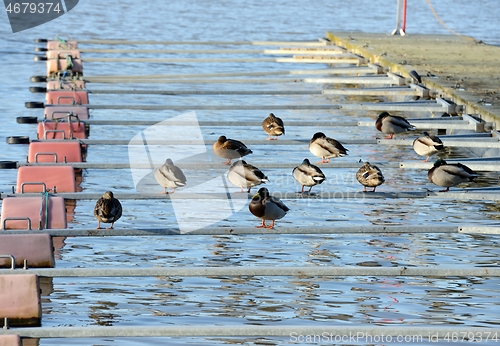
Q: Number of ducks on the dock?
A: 12